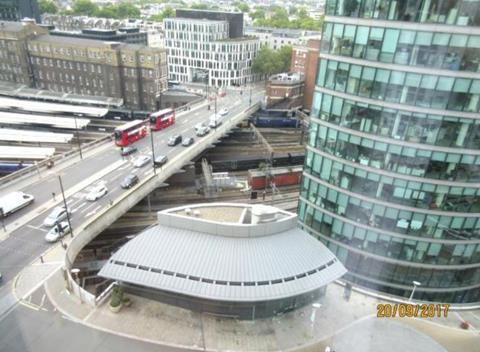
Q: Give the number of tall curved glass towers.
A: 1